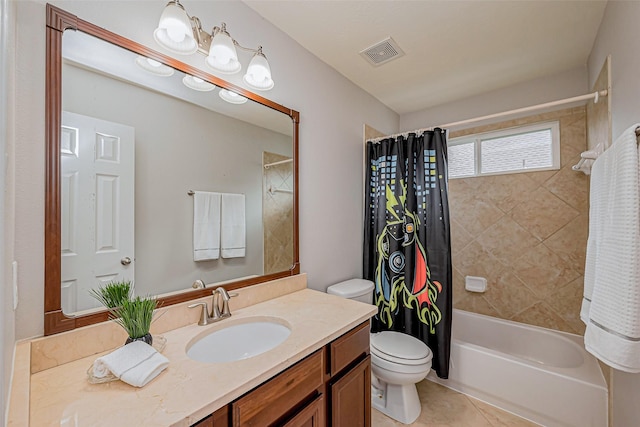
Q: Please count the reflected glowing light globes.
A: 3